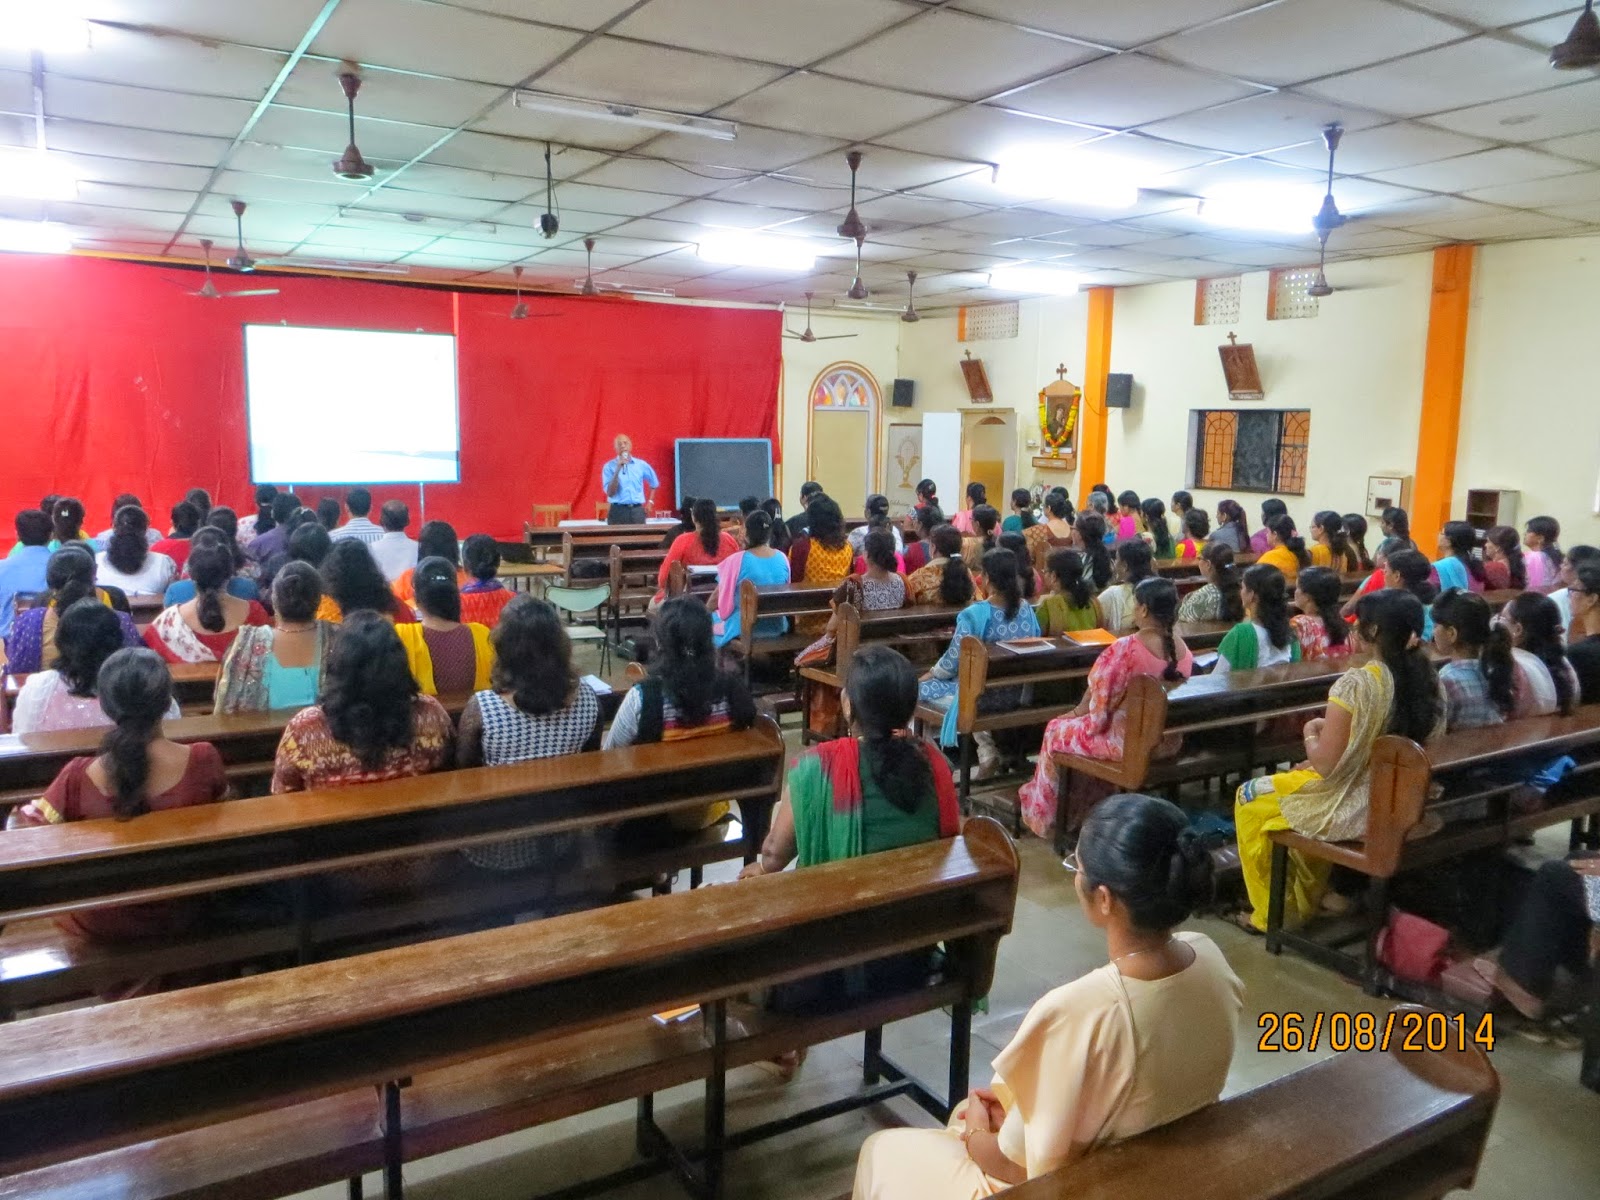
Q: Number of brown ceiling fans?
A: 12